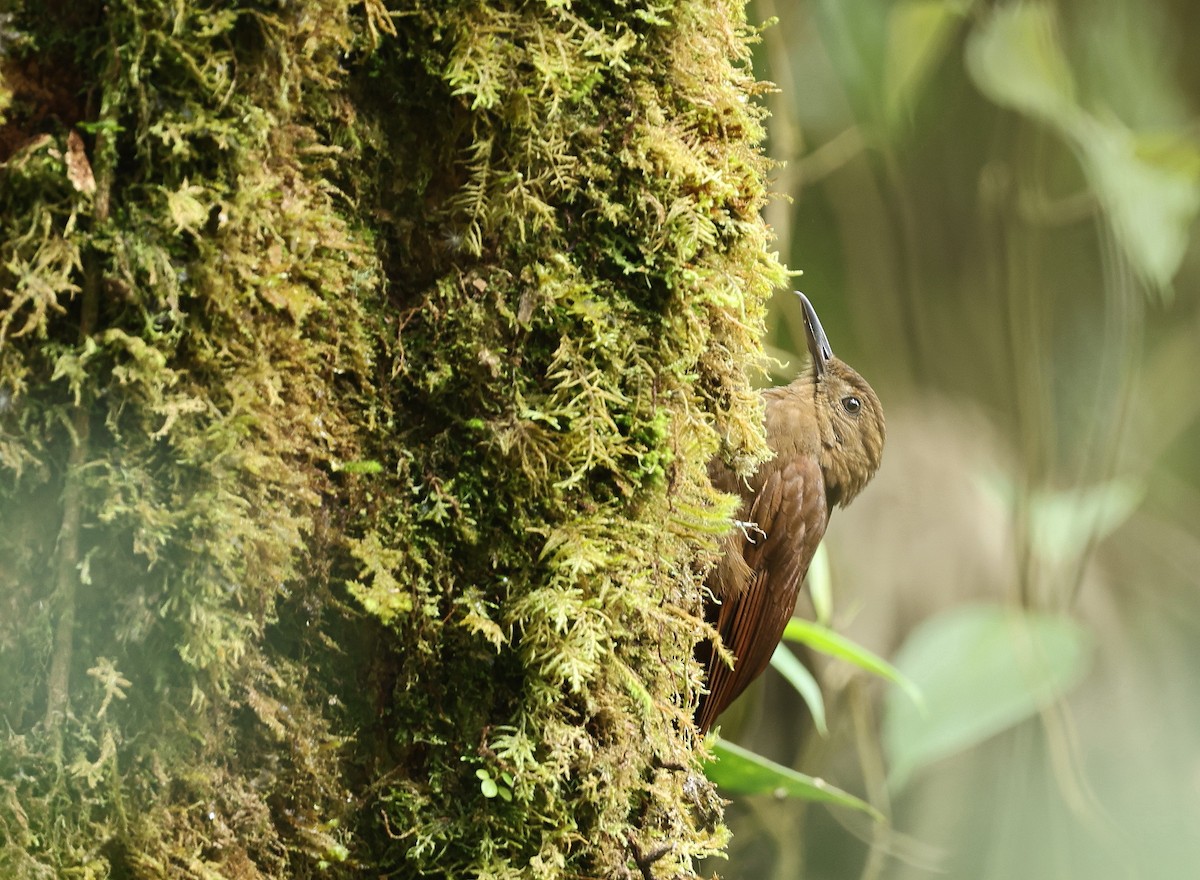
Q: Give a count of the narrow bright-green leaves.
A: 4